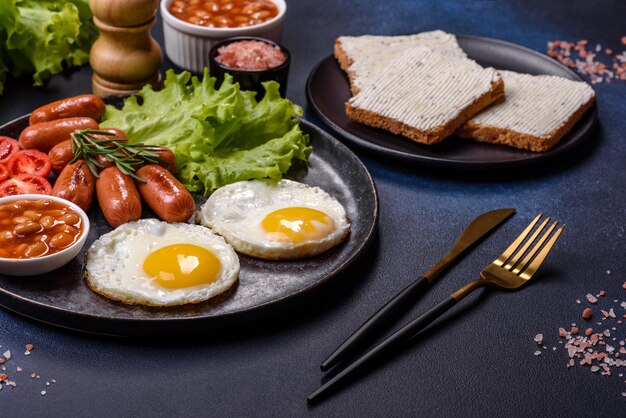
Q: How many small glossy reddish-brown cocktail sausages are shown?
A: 7